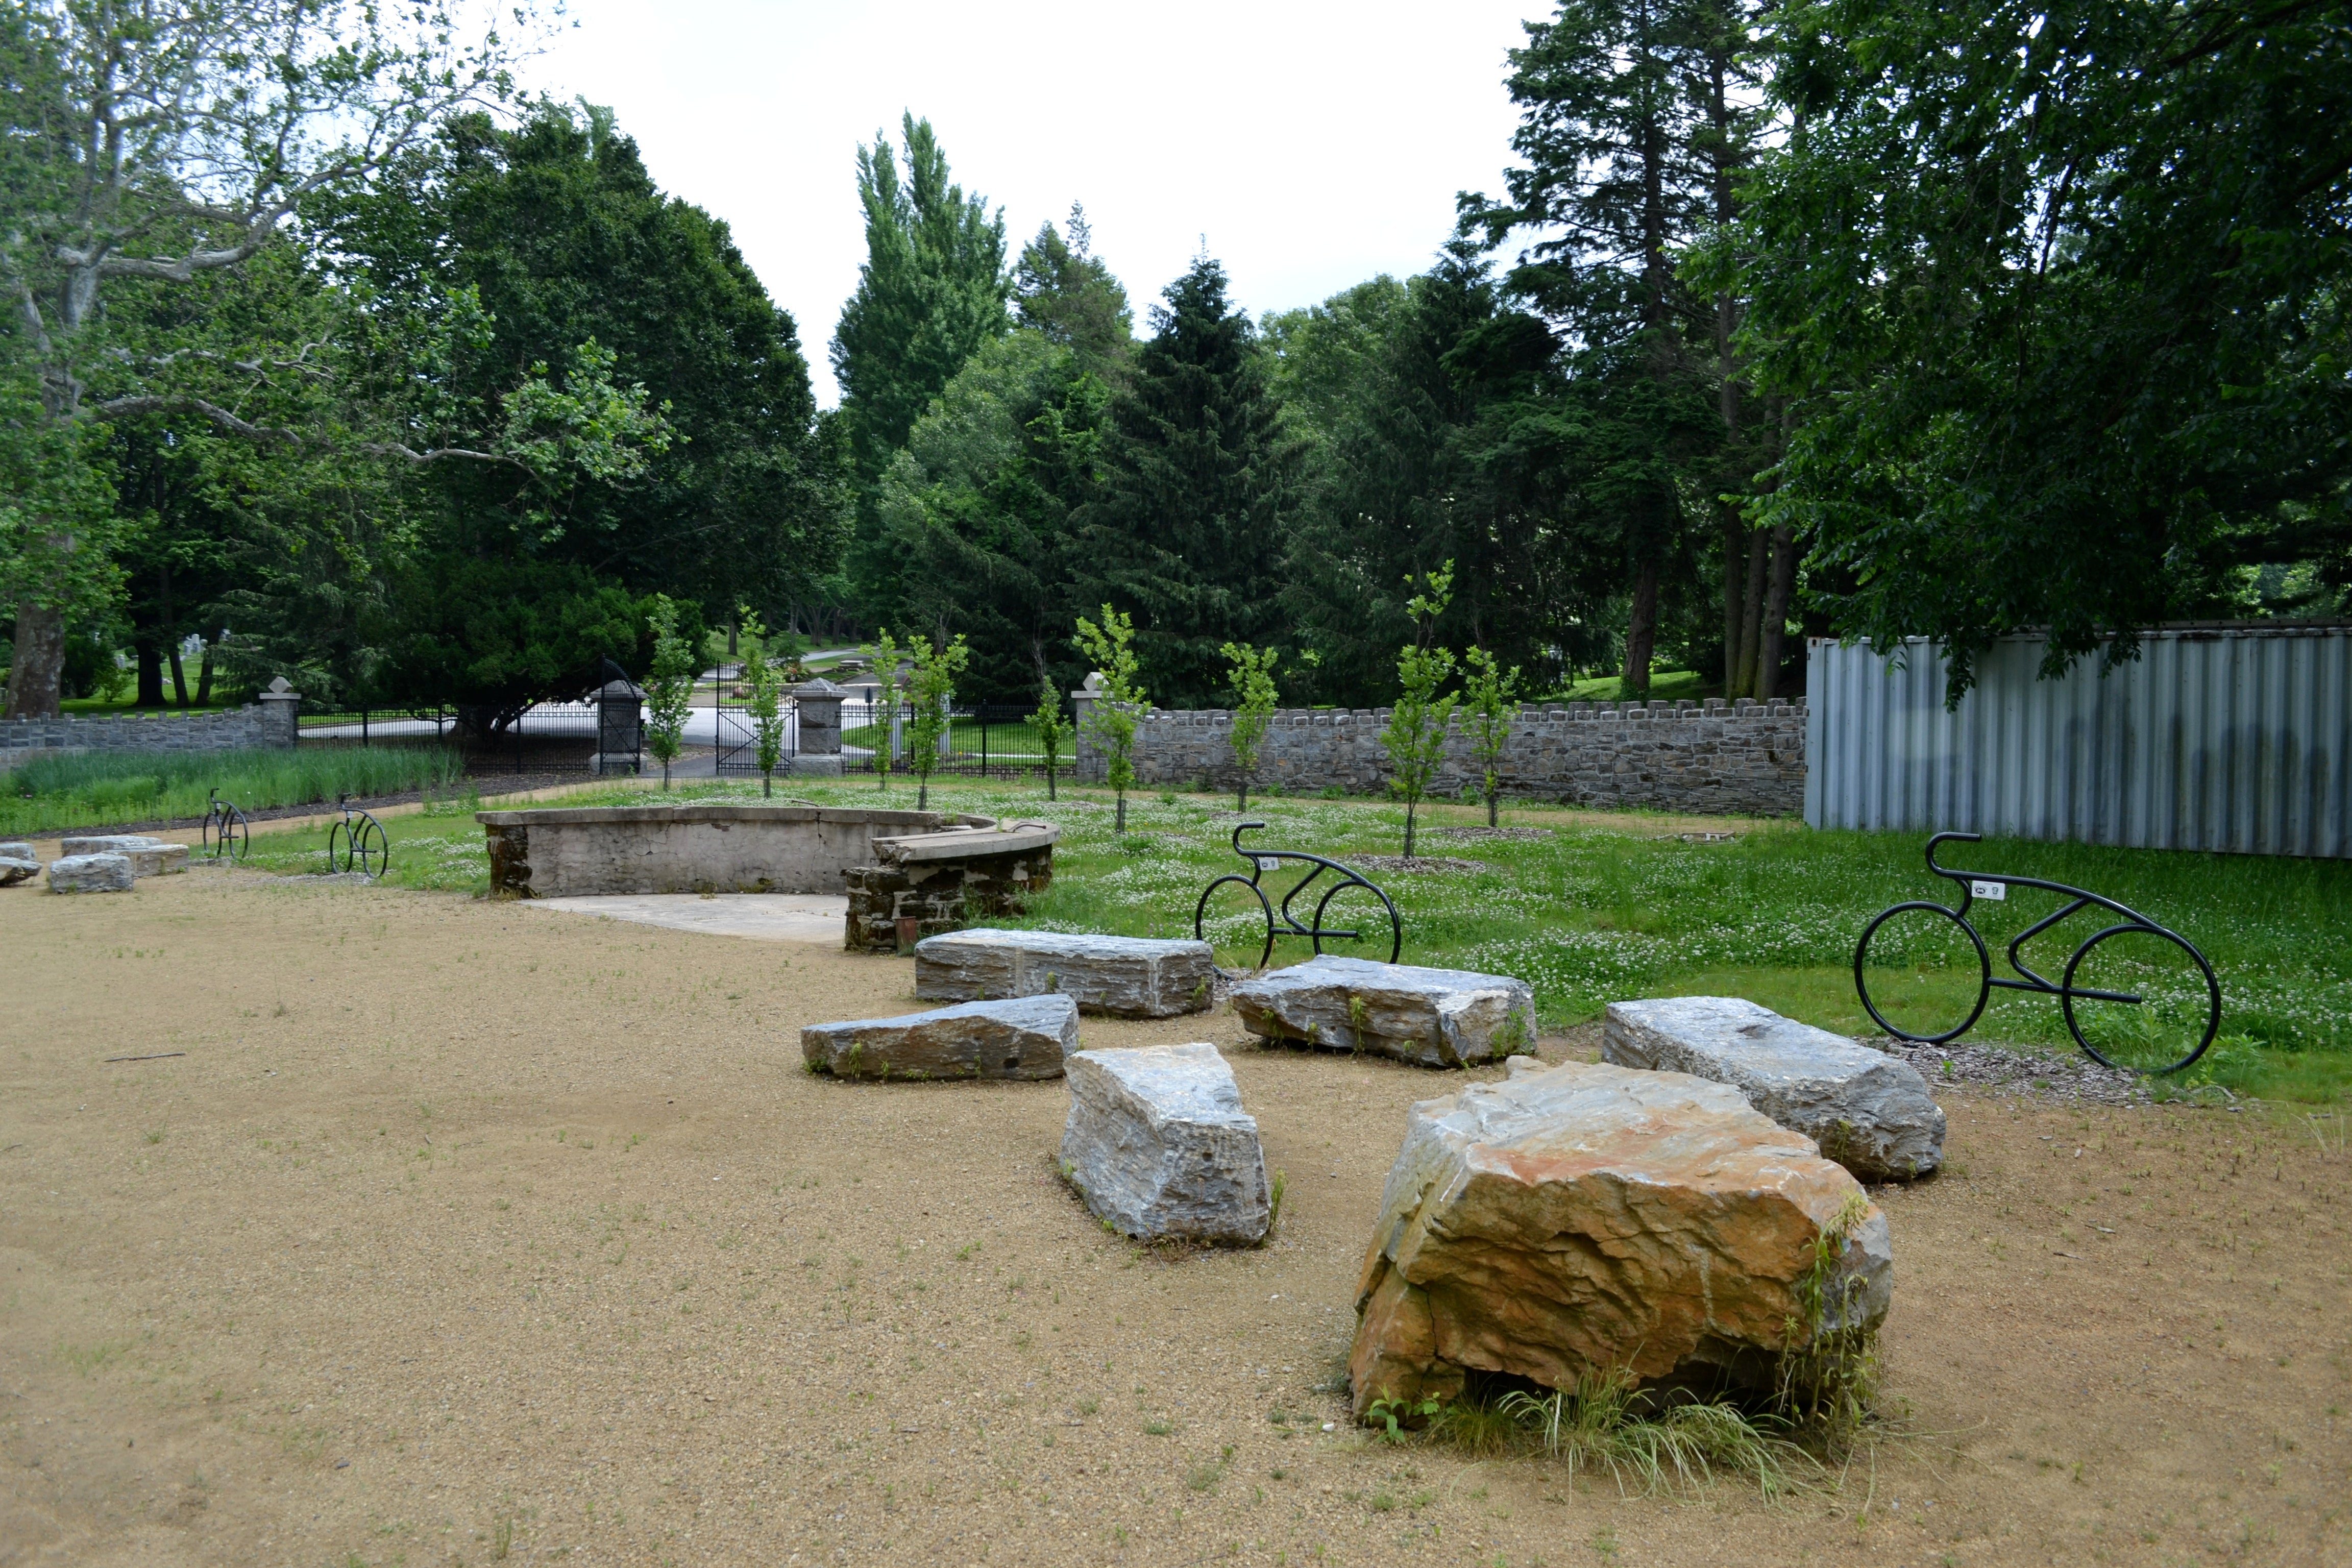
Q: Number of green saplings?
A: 9